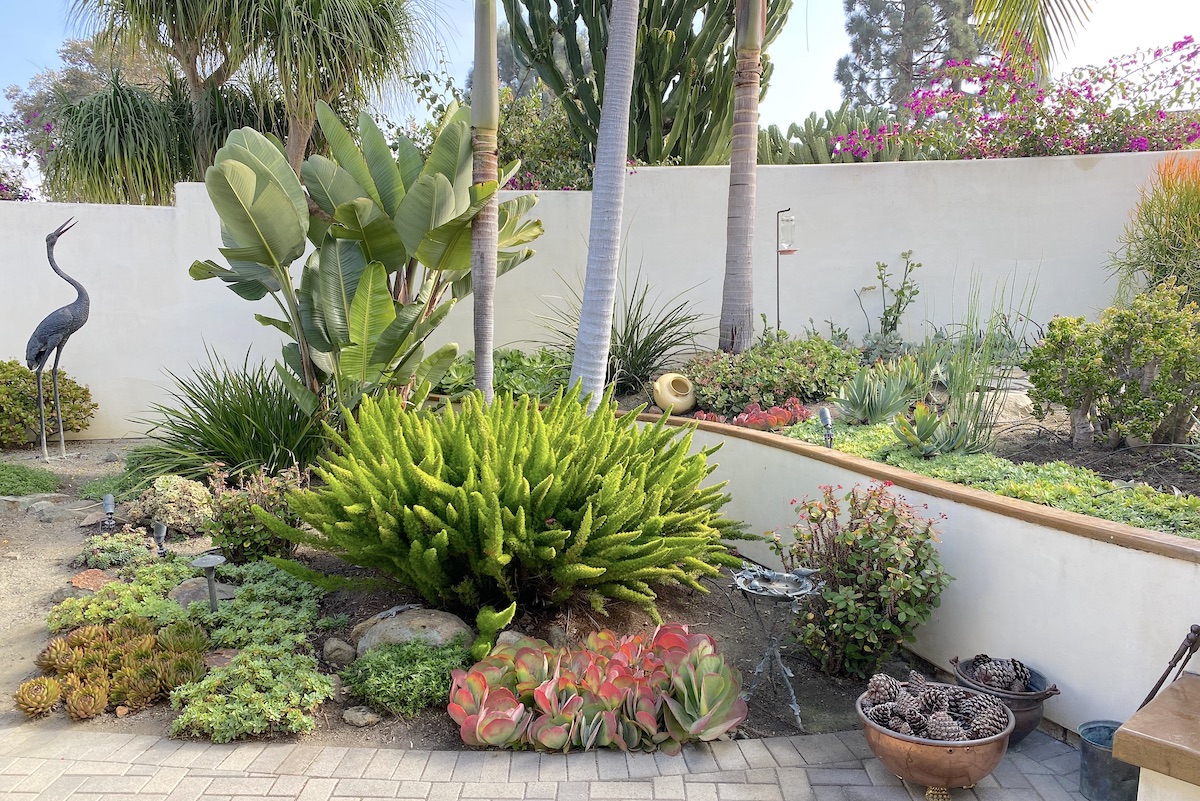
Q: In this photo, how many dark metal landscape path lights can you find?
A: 4